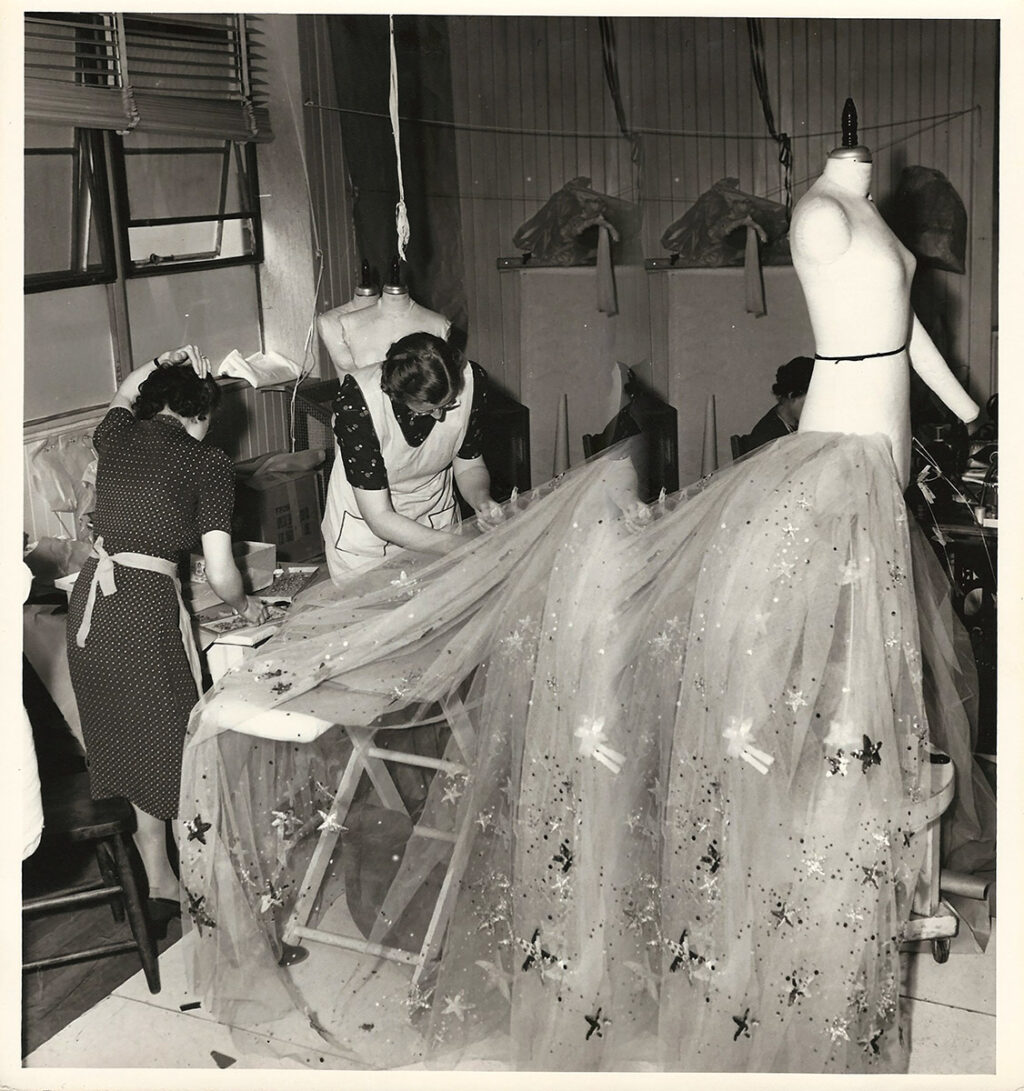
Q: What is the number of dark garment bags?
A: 3